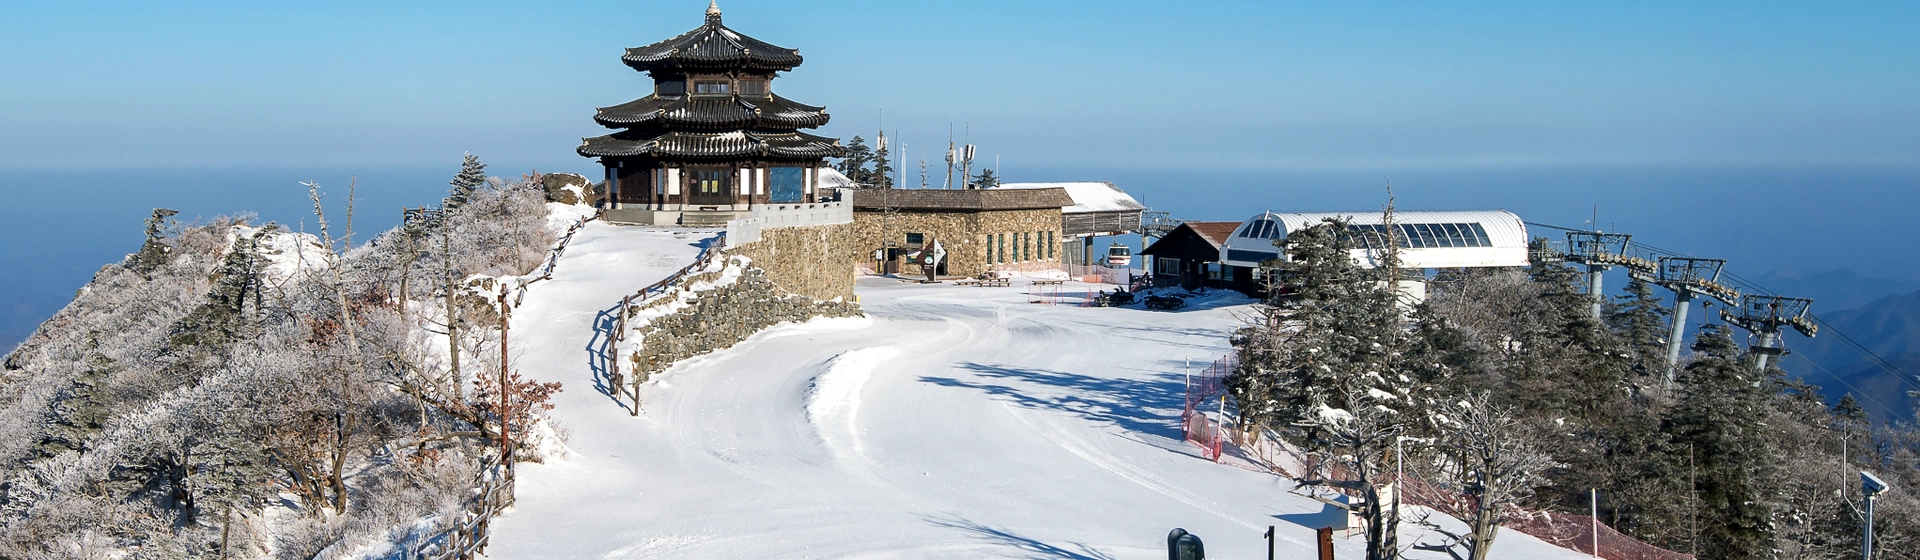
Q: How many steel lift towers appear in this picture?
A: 3